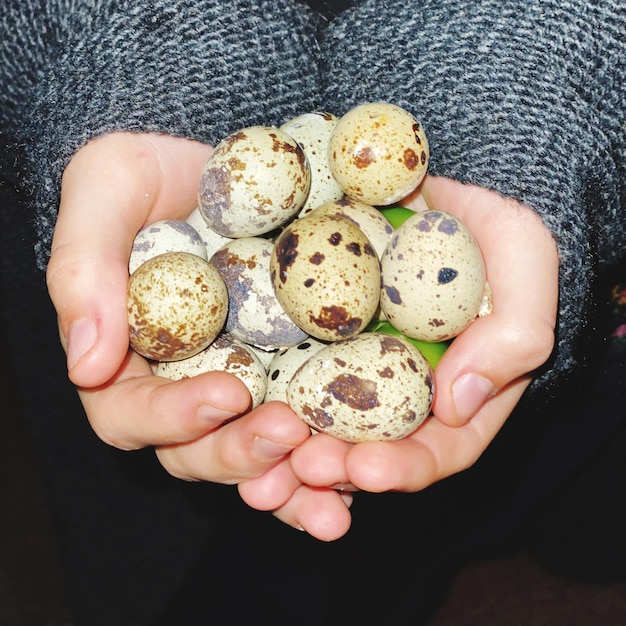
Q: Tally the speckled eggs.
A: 13